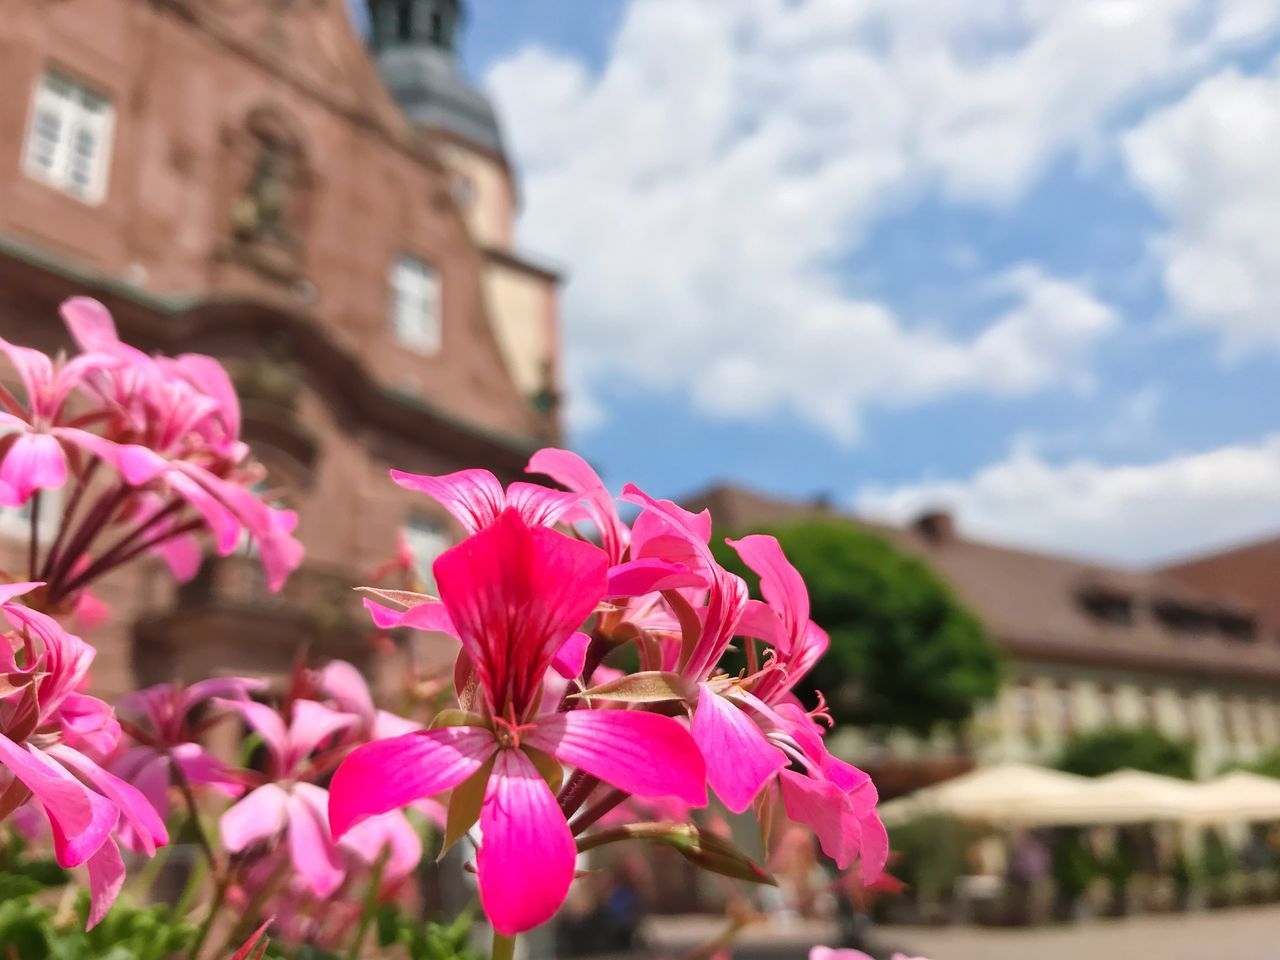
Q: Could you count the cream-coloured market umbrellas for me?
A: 3